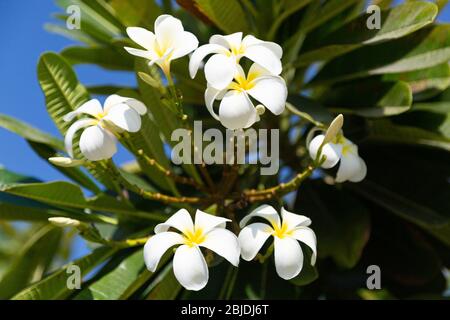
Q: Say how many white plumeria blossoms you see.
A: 7